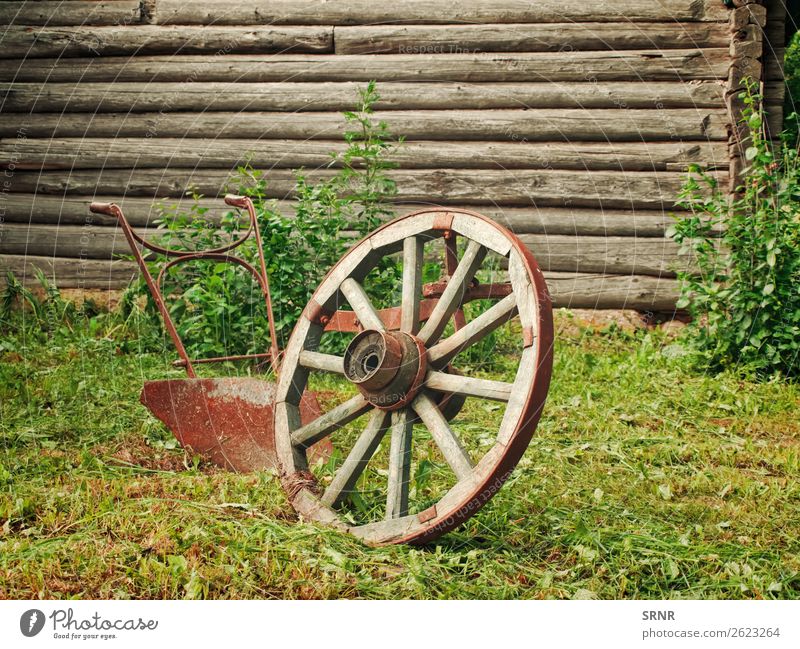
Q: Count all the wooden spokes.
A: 10